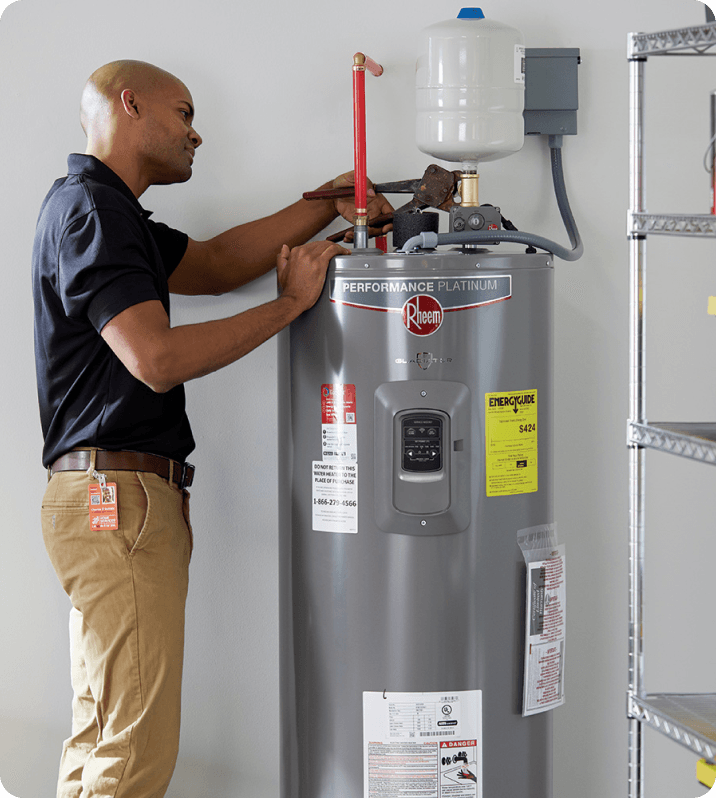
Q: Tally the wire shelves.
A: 4